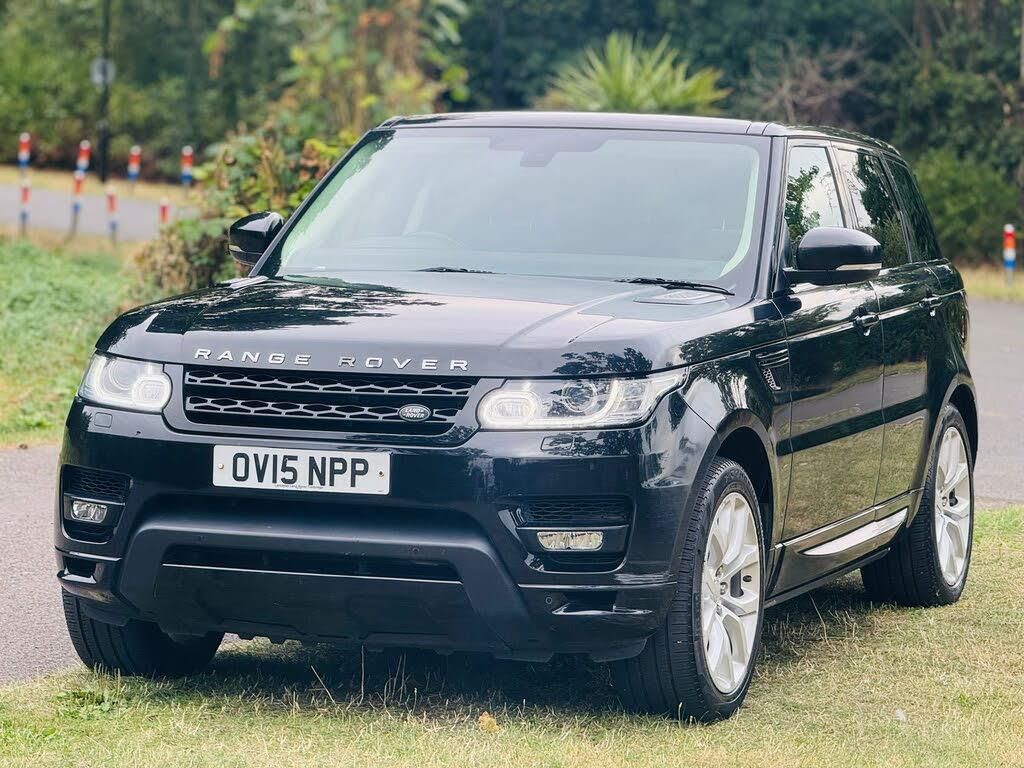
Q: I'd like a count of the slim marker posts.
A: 9